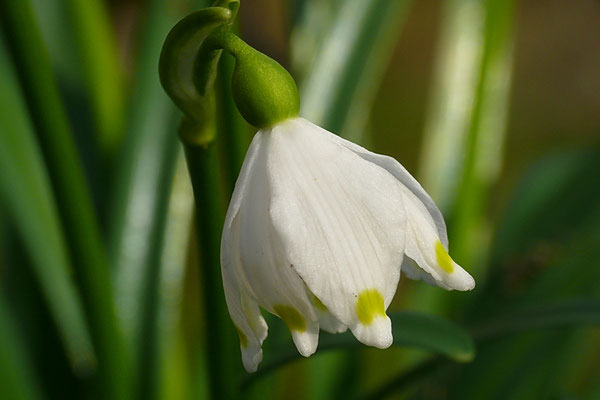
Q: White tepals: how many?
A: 6